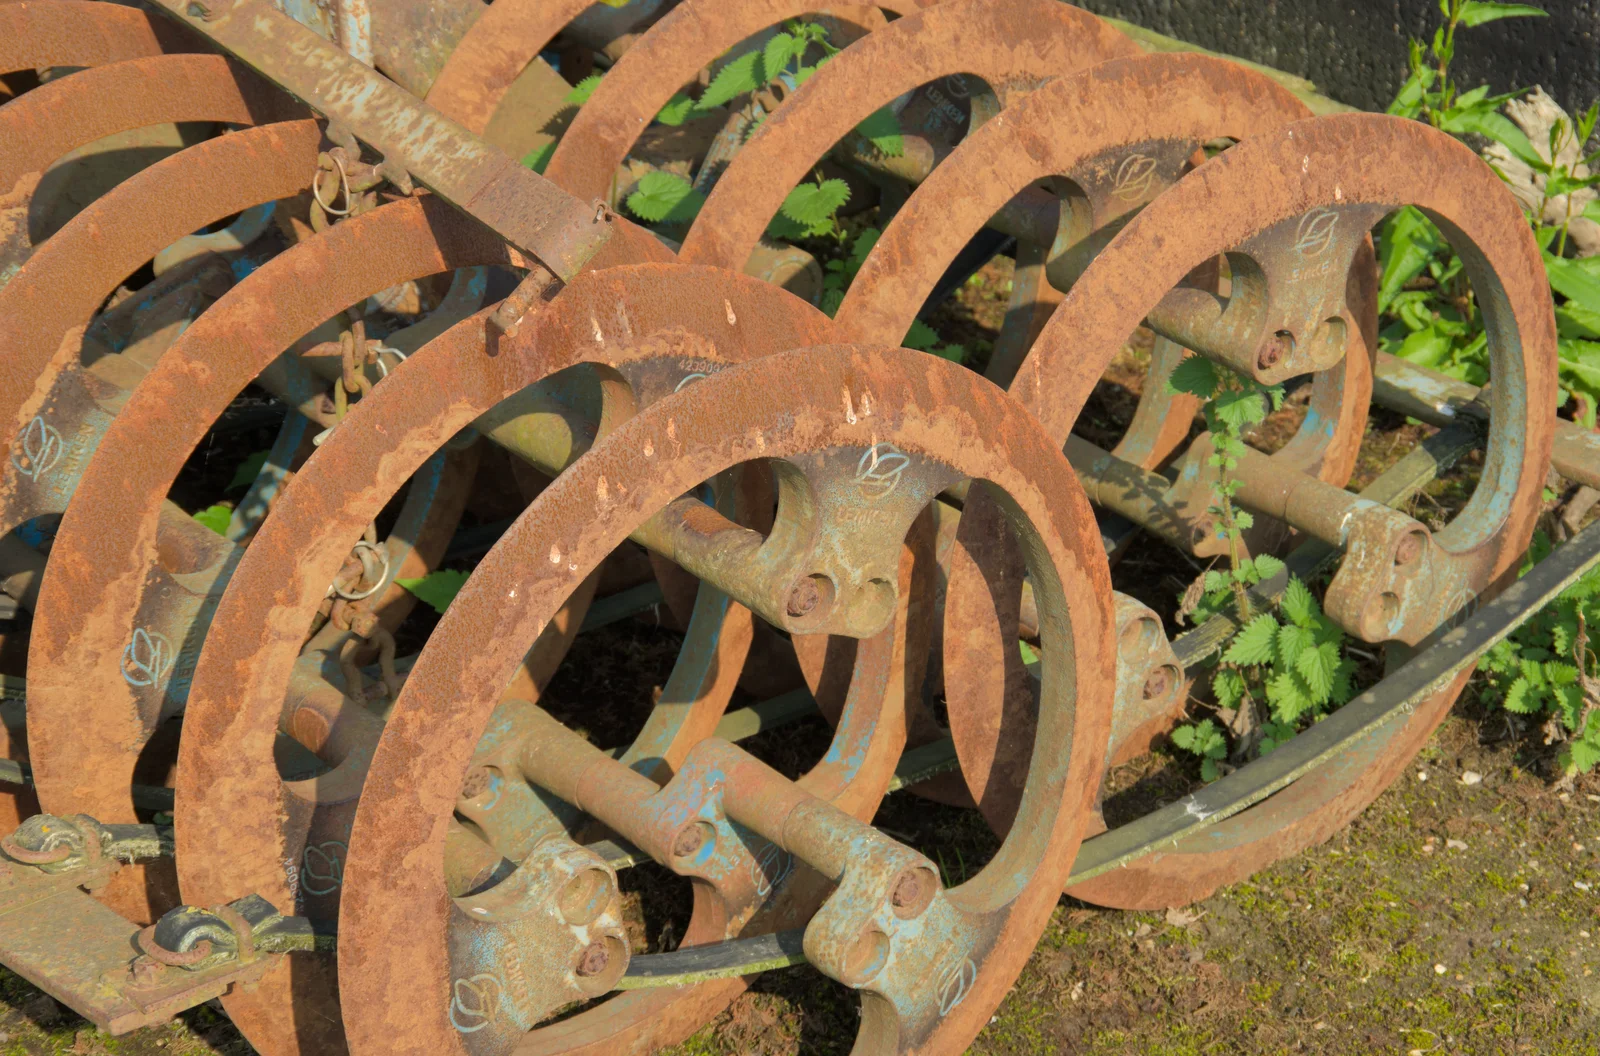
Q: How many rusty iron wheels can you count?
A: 11